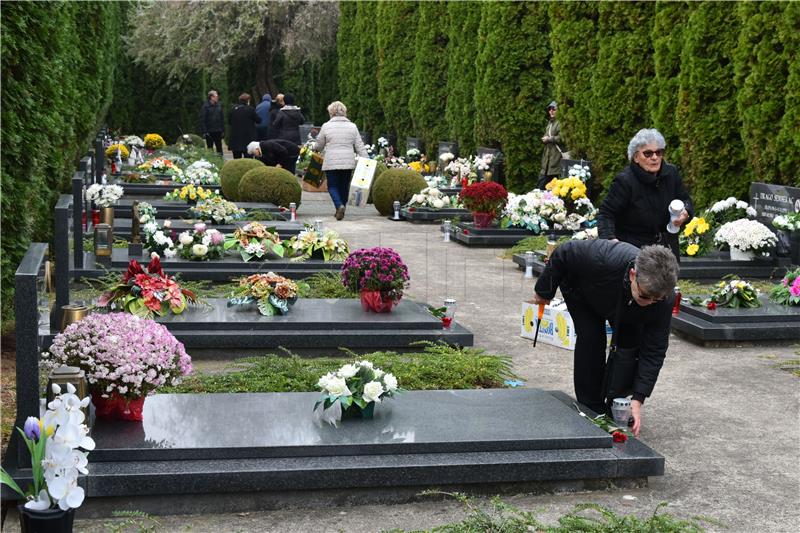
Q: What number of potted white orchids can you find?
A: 1